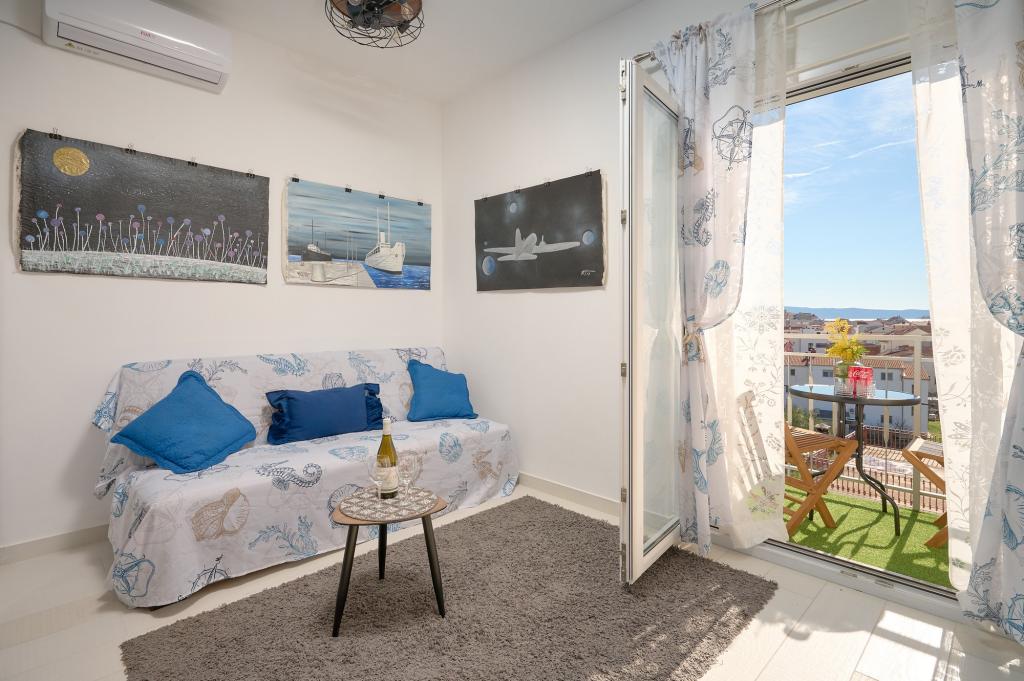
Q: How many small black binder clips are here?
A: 12